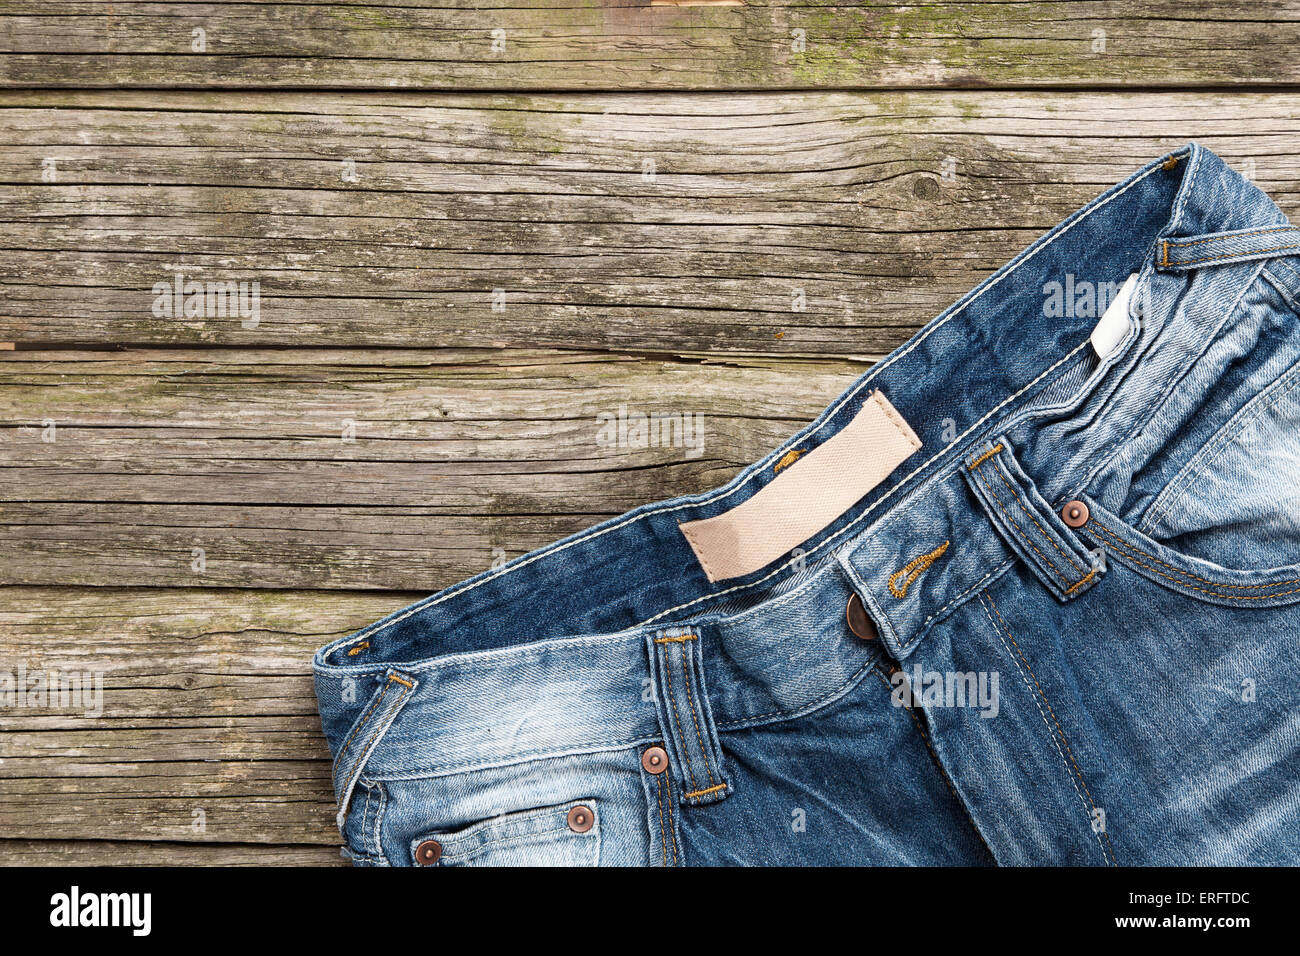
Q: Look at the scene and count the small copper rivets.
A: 4